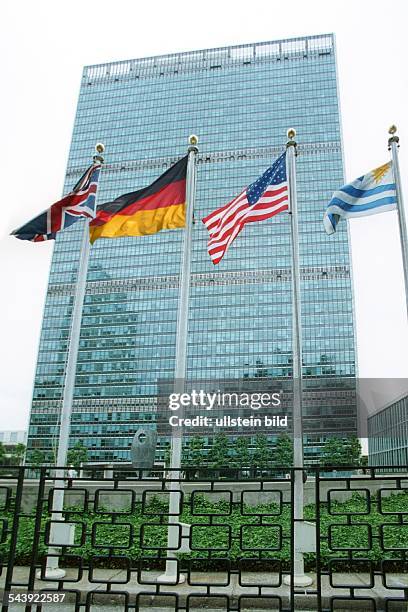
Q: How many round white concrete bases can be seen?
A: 3